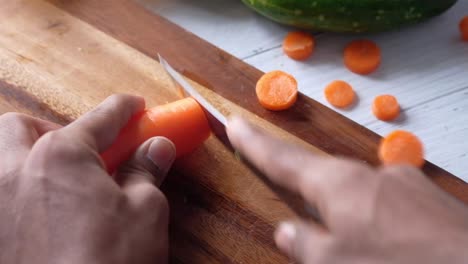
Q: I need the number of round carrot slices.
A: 7